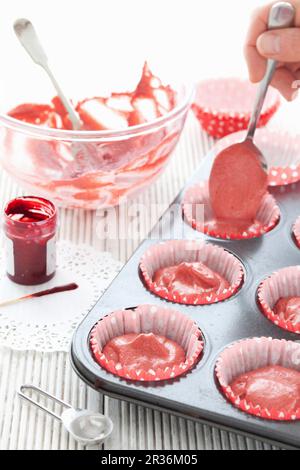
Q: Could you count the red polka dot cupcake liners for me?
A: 8